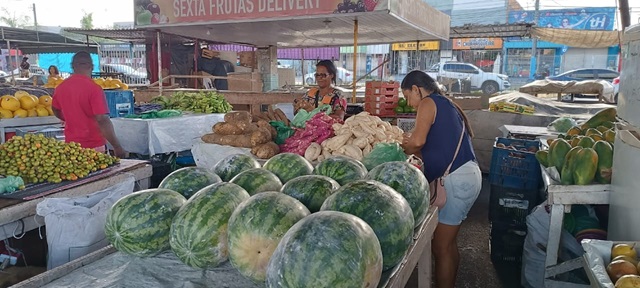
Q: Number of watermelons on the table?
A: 12